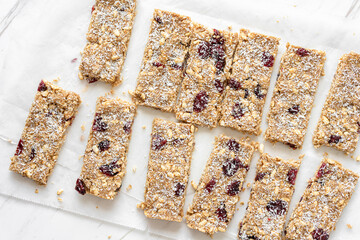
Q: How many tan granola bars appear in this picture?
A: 12